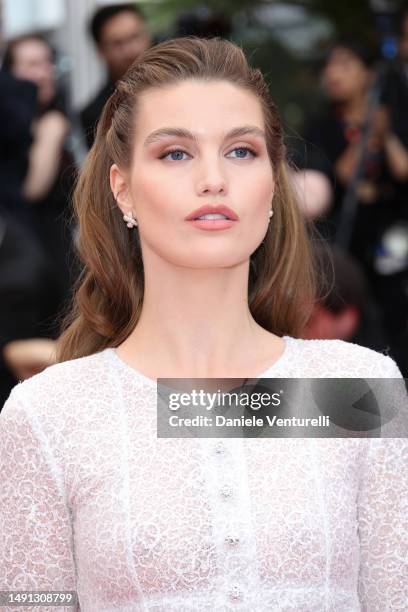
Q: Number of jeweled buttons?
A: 4